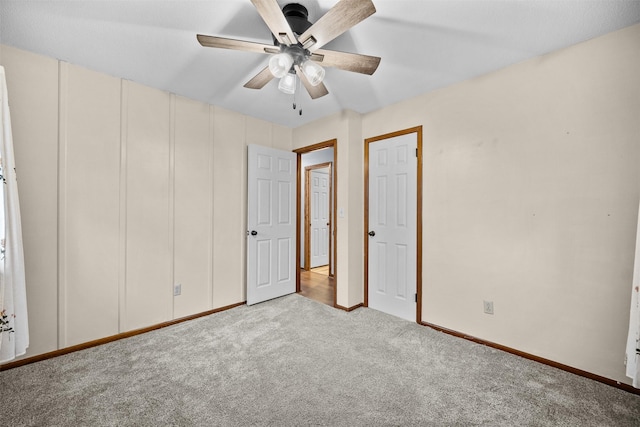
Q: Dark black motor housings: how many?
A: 1